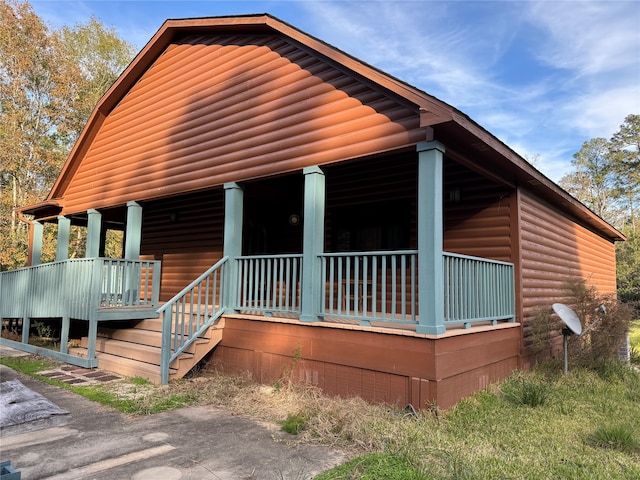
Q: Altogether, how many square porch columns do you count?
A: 7